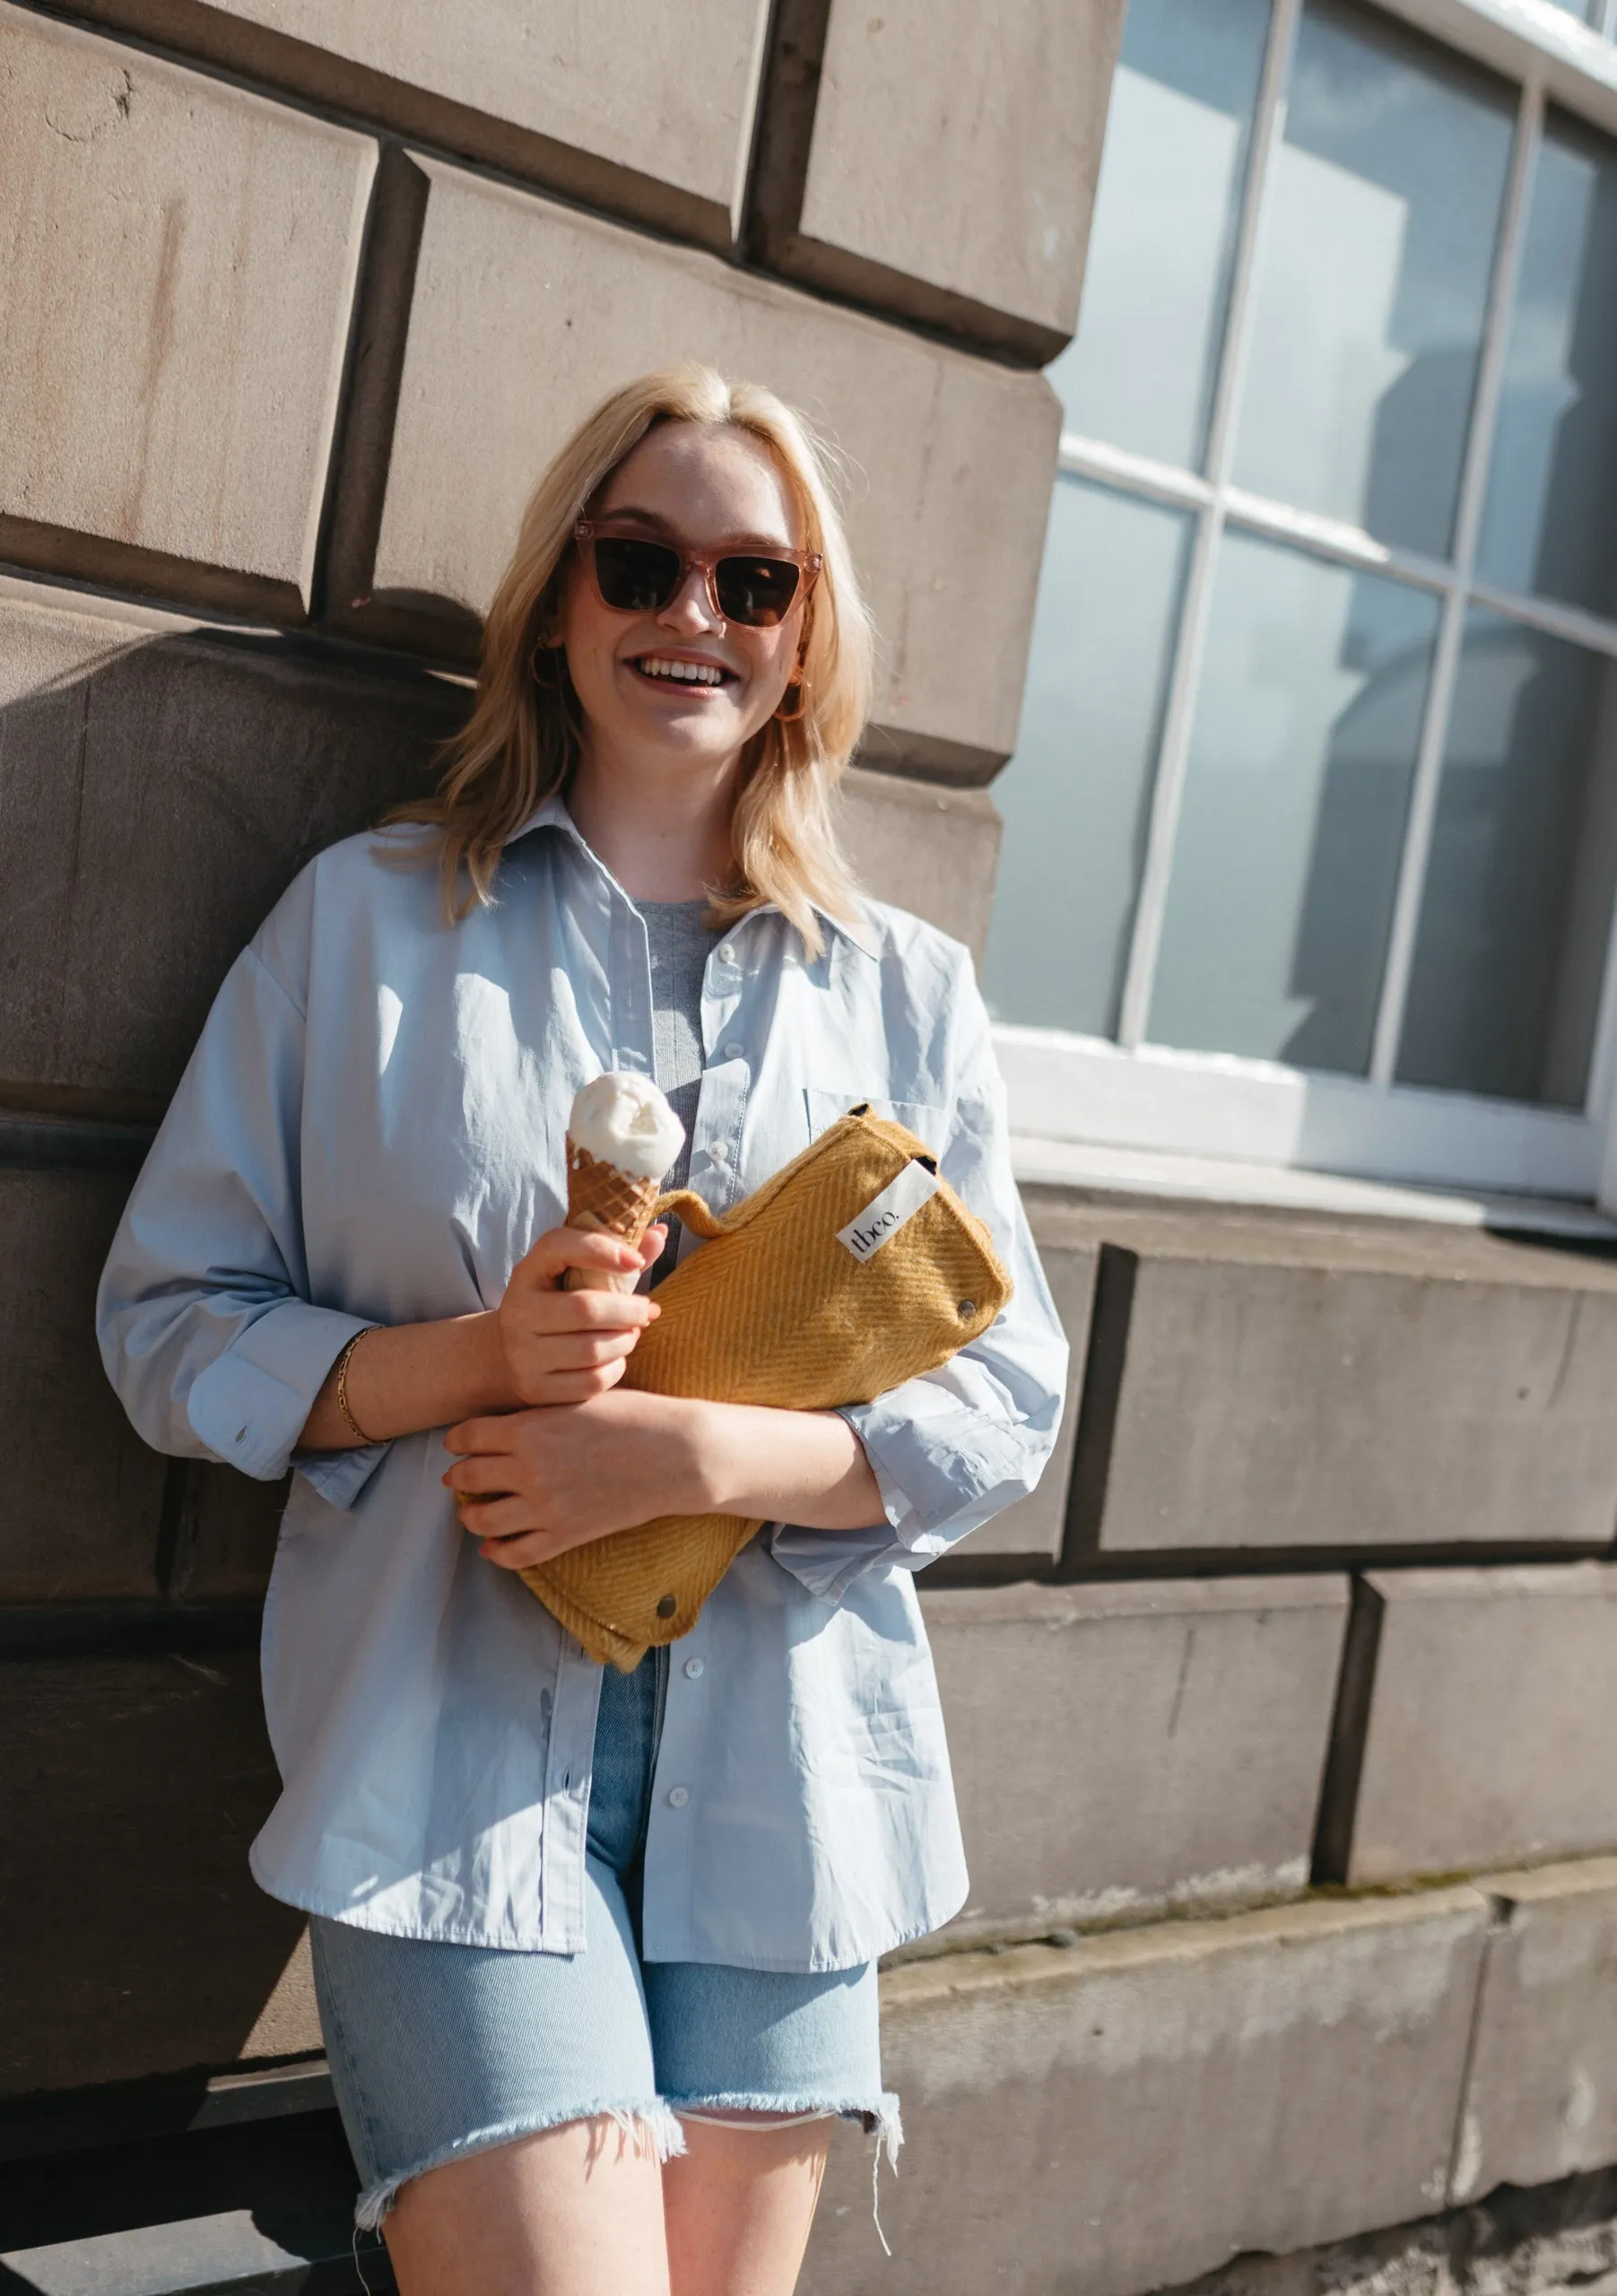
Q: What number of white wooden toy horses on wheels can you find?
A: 0